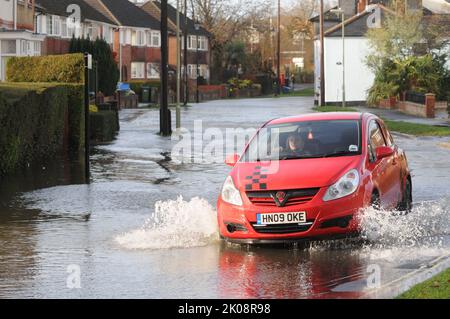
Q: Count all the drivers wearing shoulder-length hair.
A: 1